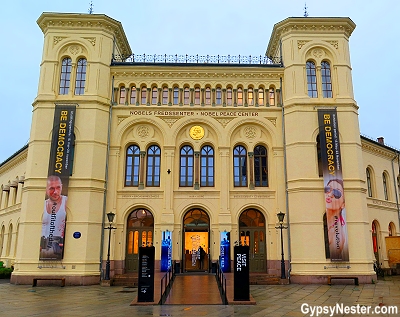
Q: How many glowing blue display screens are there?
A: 2